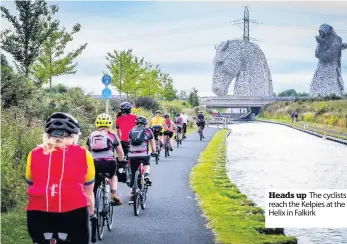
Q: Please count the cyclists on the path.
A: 9